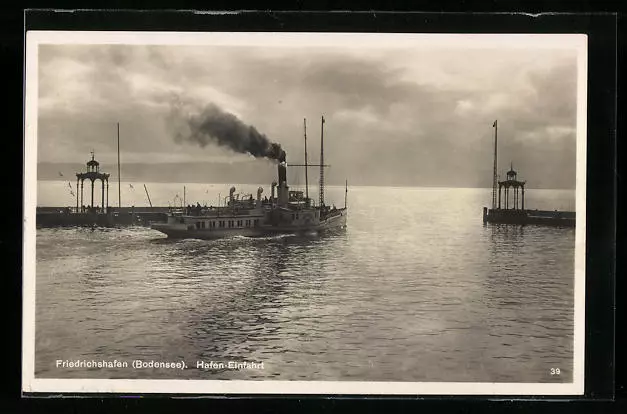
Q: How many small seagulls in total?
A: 4